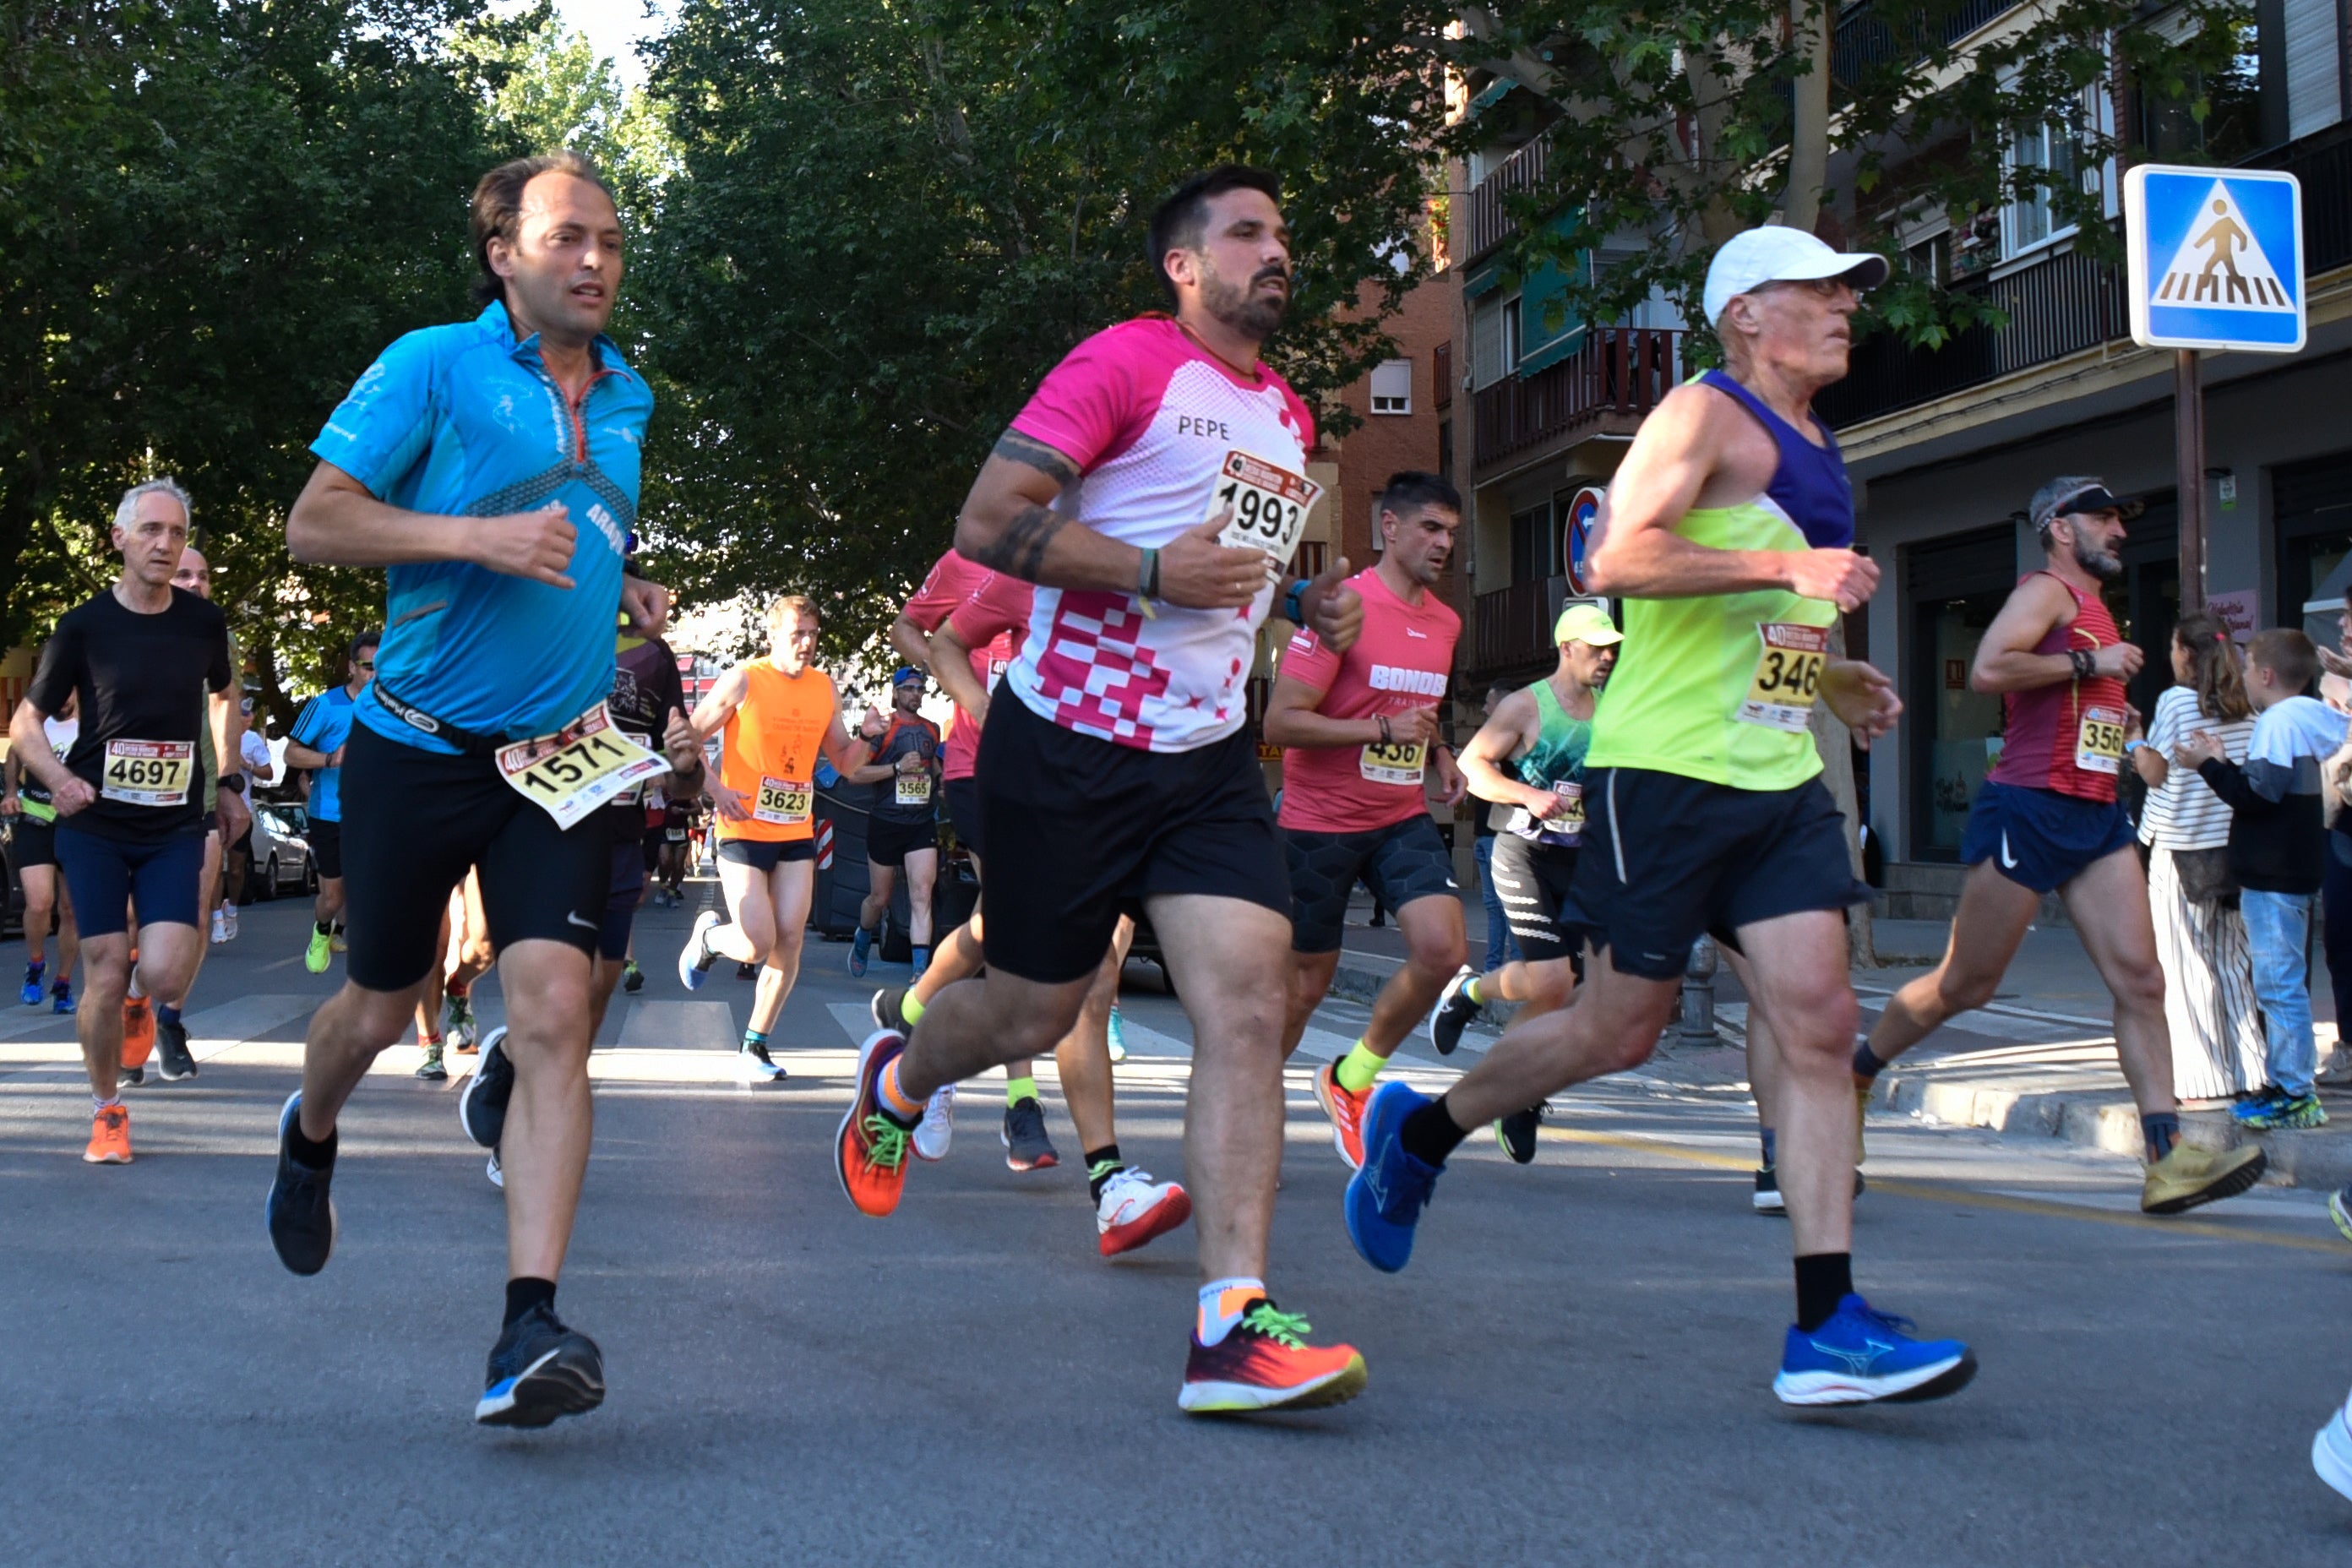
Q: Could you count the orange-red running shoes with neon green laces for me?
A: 2